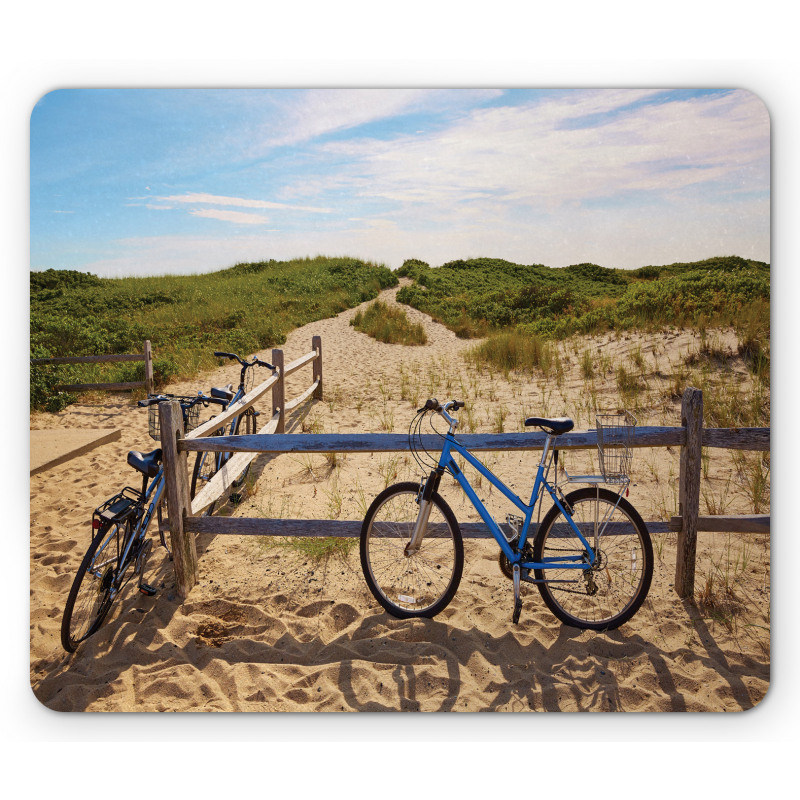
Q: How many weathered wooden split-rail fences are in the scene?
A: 2